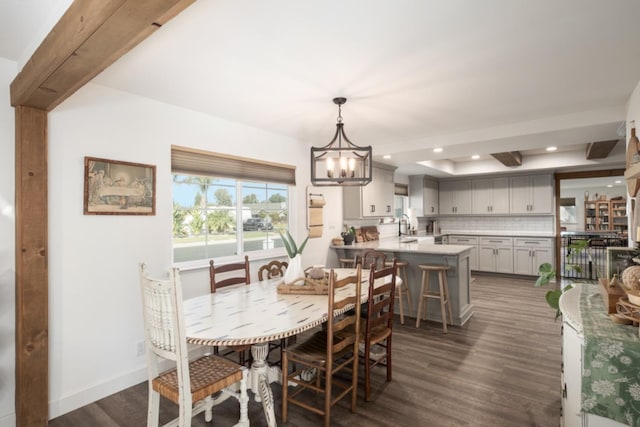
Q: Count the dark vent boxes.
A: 2